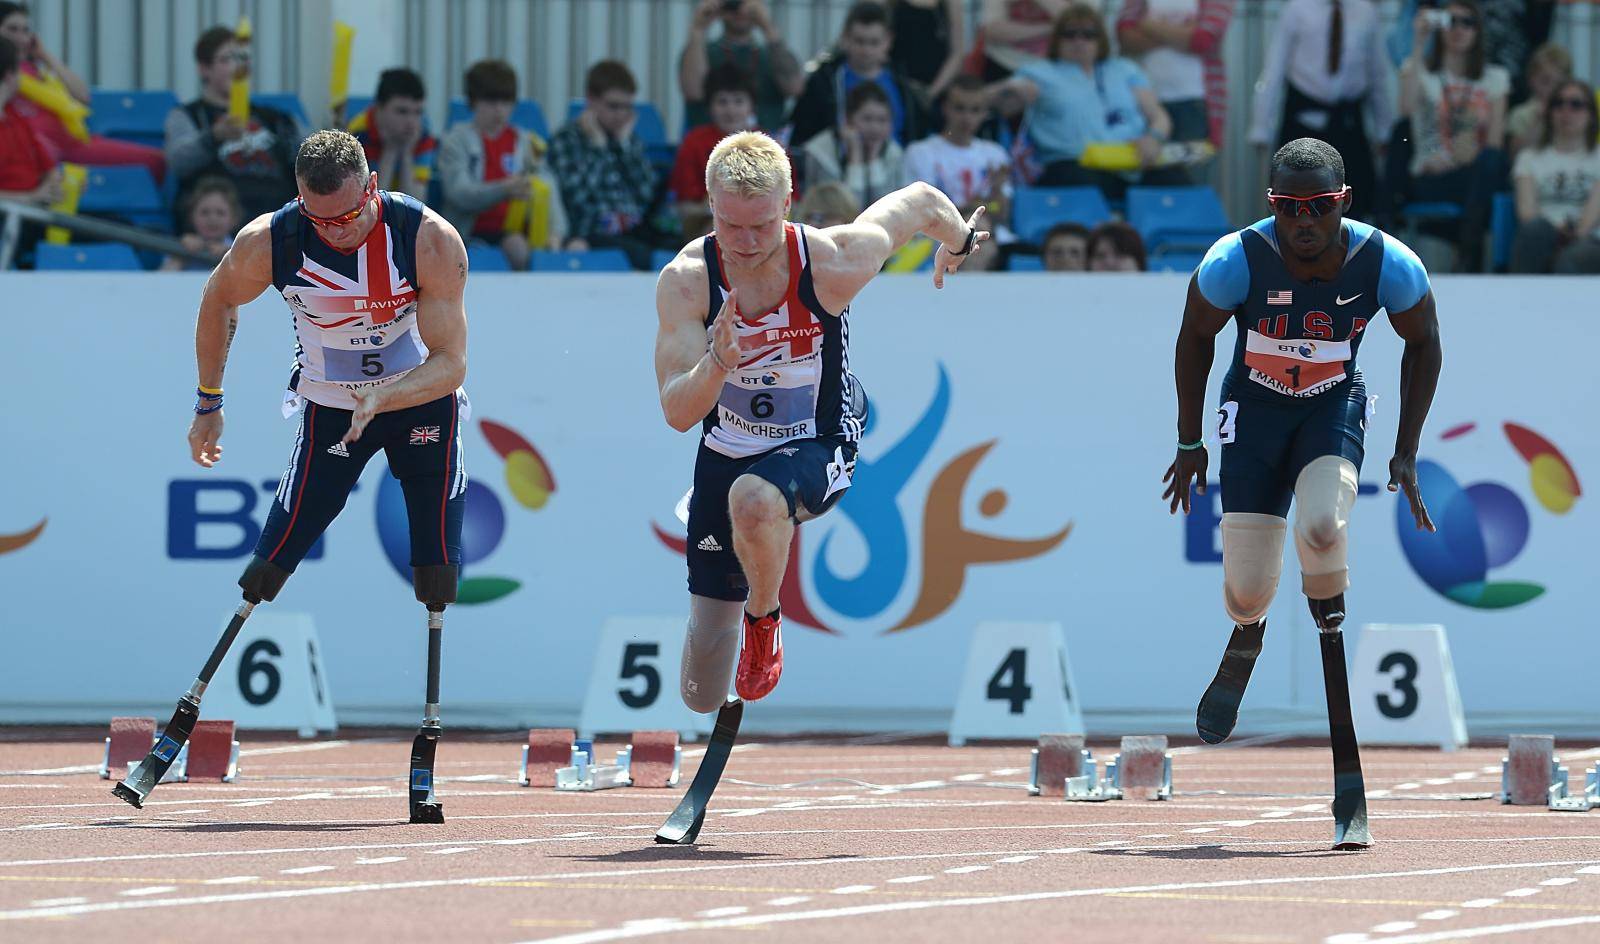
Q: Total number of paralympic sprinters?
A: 3